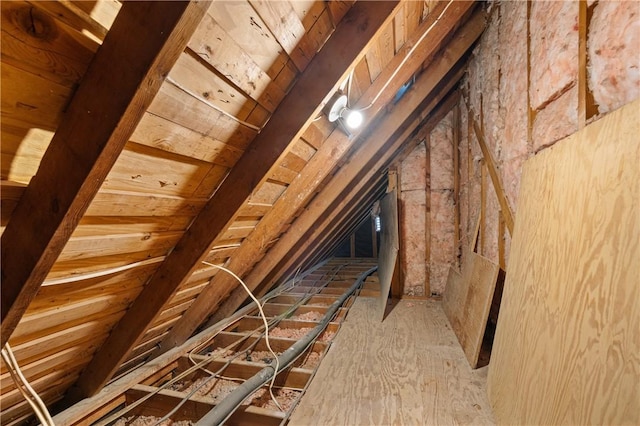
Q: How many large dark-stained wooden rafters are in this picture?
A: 2